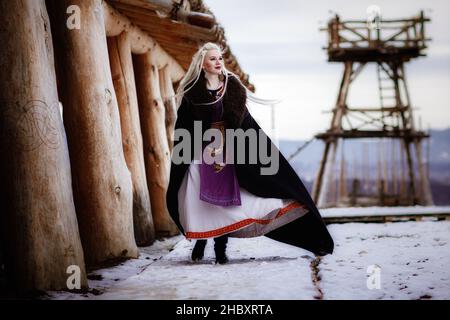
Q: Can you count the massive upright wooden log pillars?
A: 5